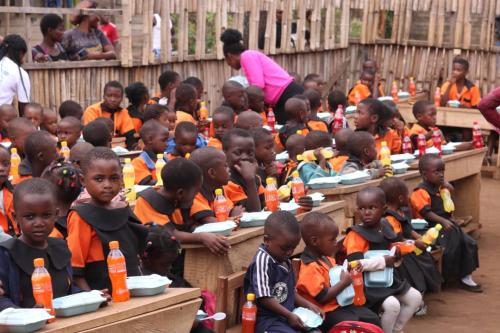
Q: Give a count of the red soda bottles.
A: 6